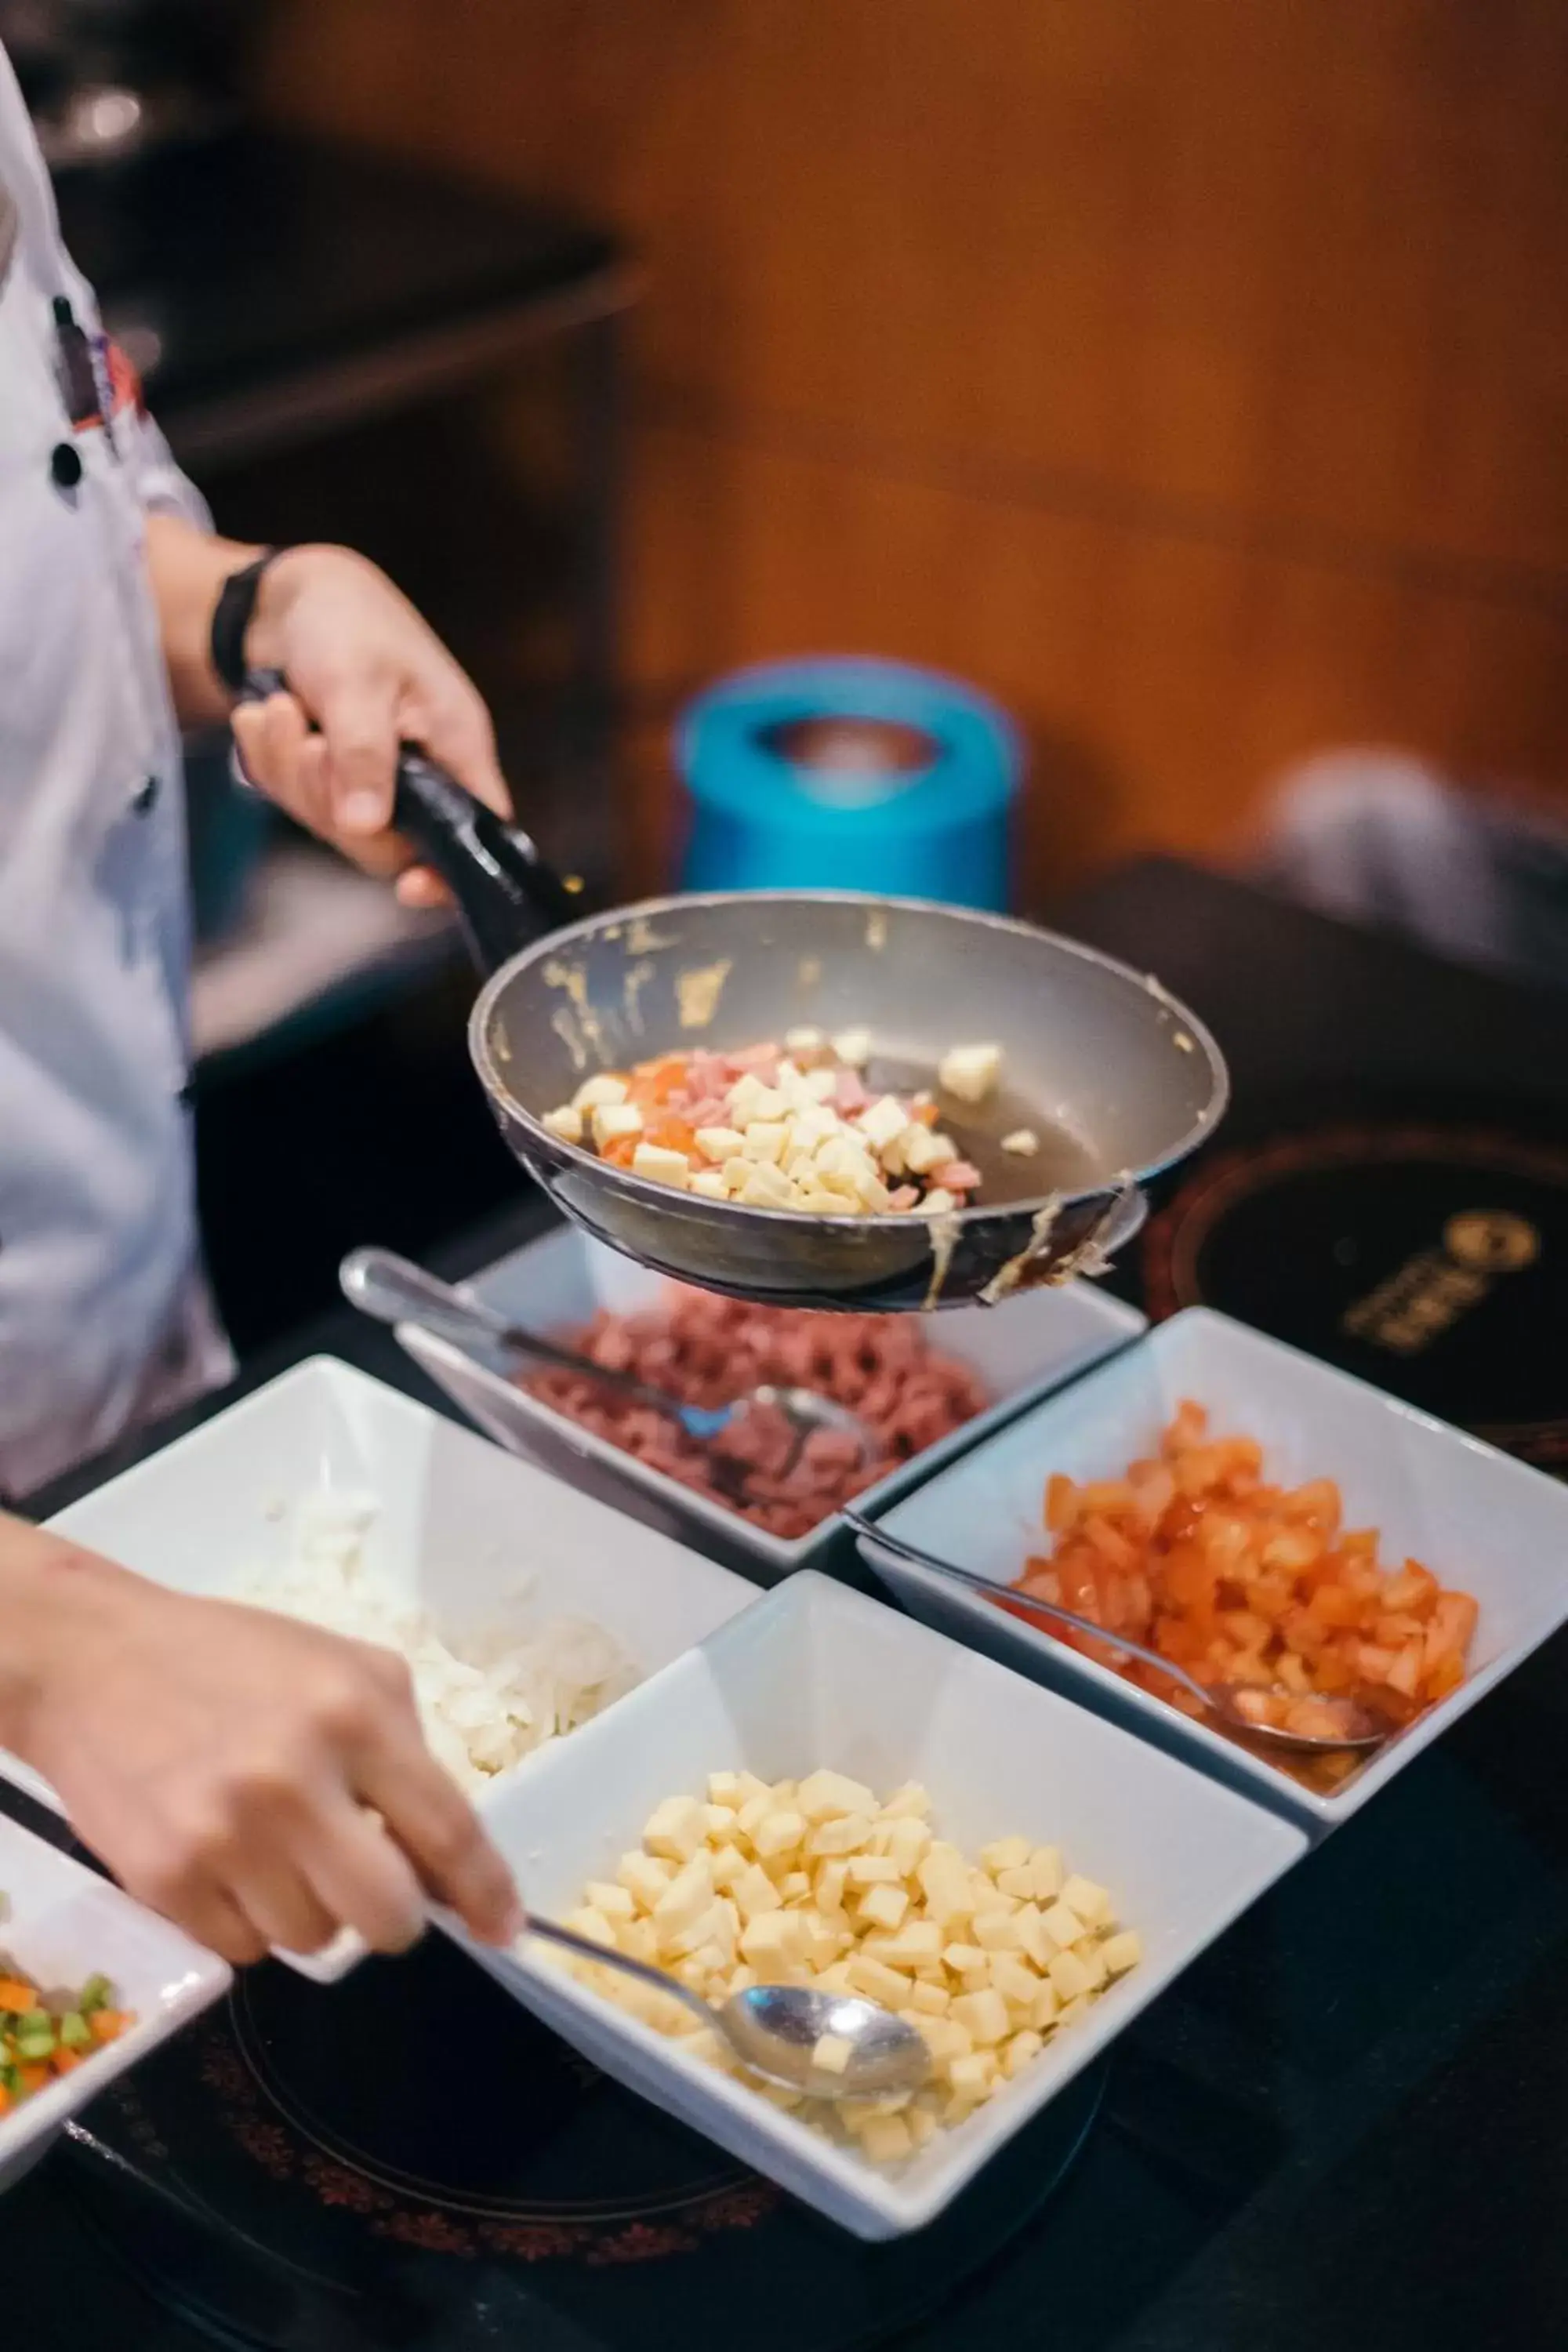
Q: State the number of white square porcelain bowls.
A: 5